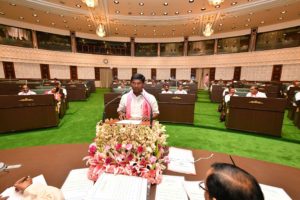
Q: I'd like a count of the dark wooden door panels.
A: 12